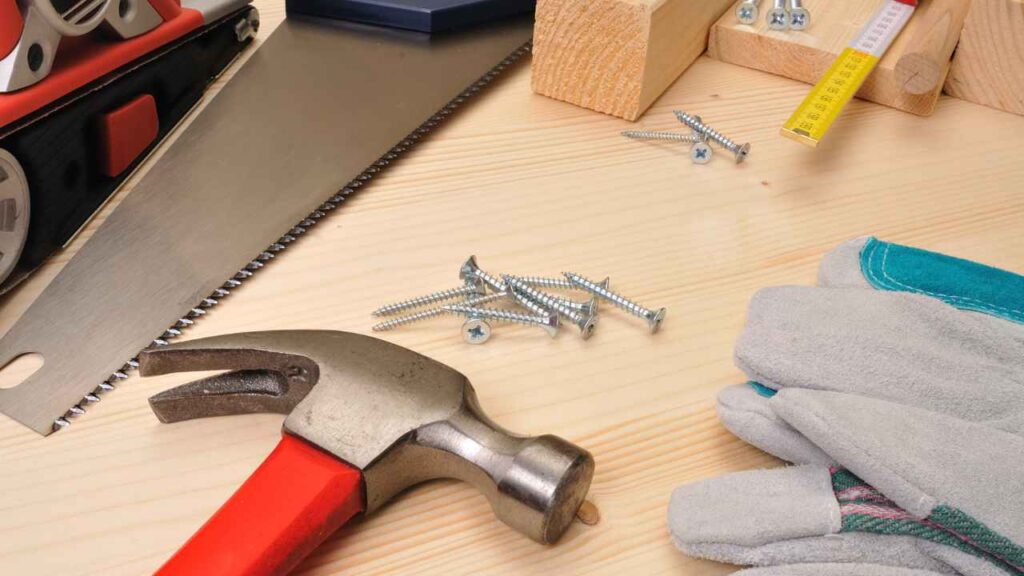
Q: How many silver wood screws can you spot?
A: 15